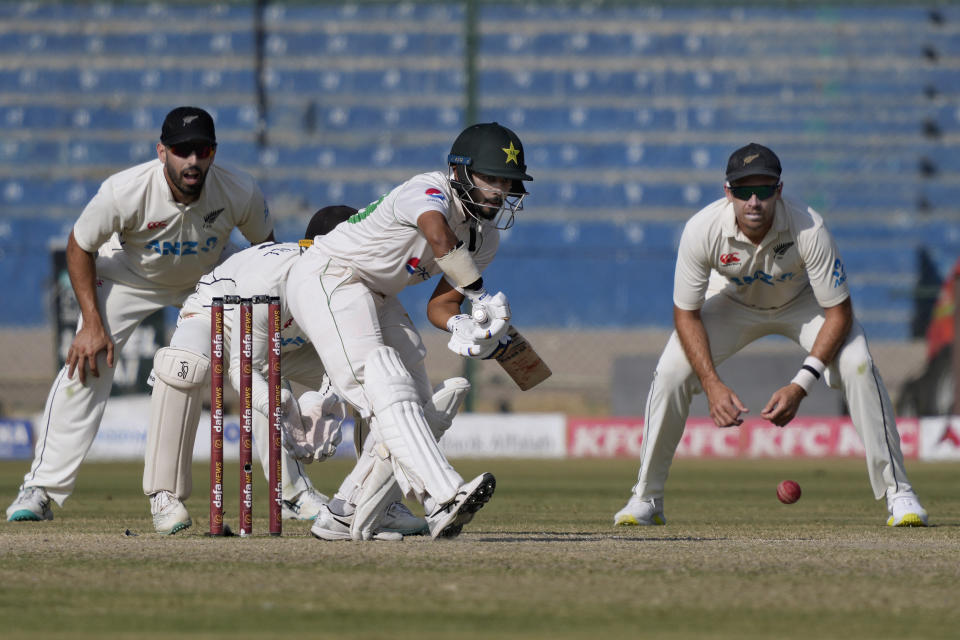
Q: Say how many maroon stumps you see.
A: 3